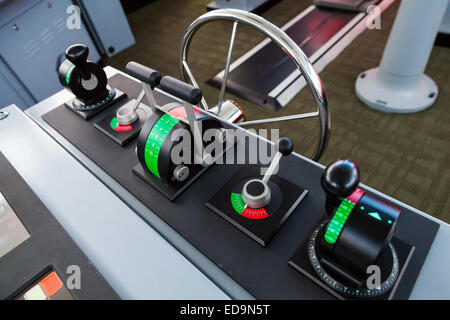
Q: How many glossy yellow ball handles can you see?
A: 0